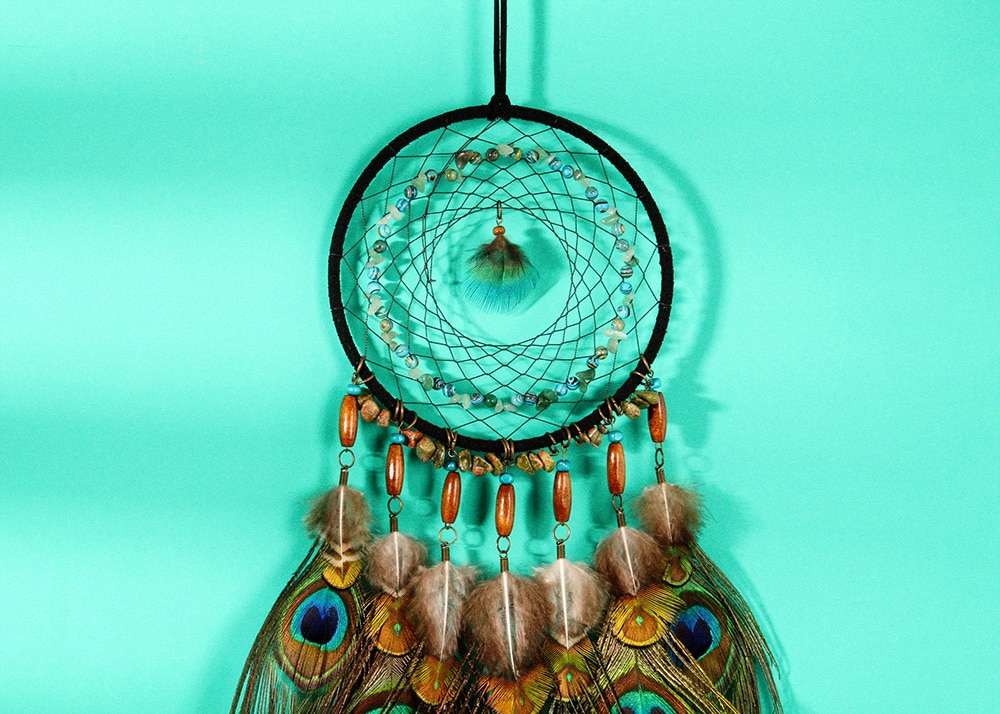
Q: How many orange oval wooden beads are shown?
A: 7